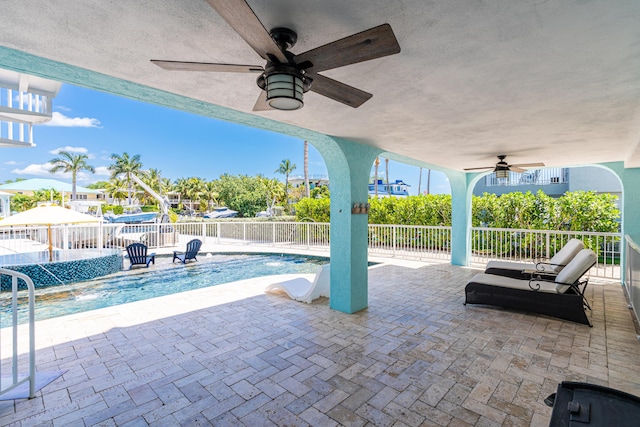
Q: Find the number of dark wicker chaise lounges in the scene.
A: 2